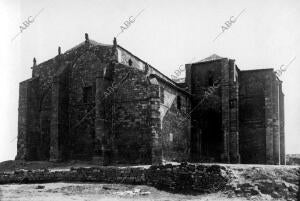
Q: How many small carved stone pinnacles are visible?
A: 4